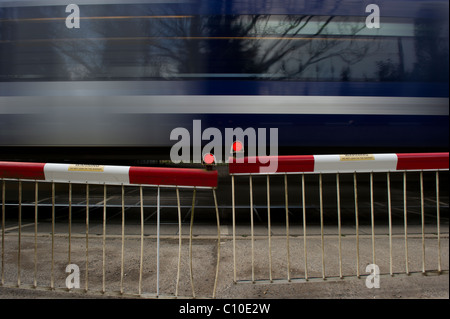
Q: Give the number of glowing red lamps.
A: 2